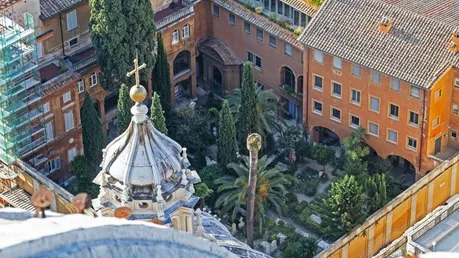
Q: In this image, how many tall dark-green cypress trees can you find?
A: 7